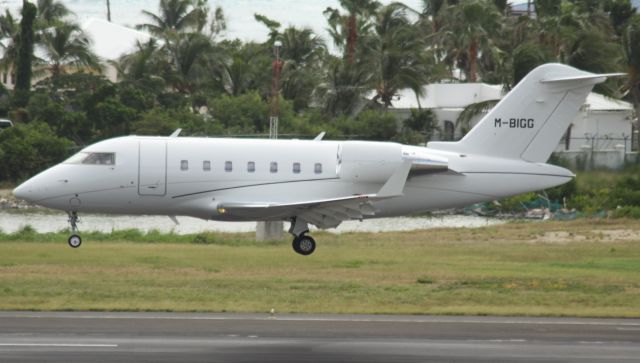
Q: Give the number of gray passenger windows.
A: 7